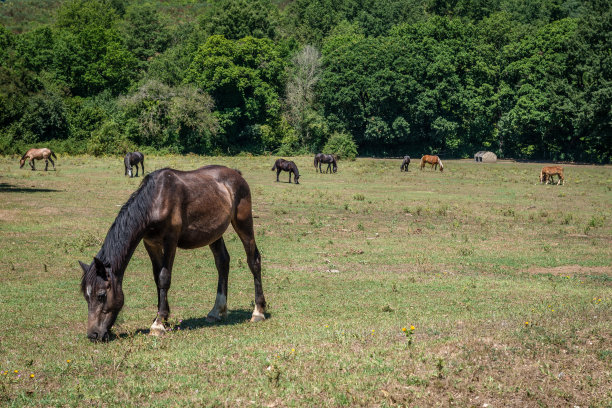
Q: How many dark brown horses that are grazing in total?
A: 5